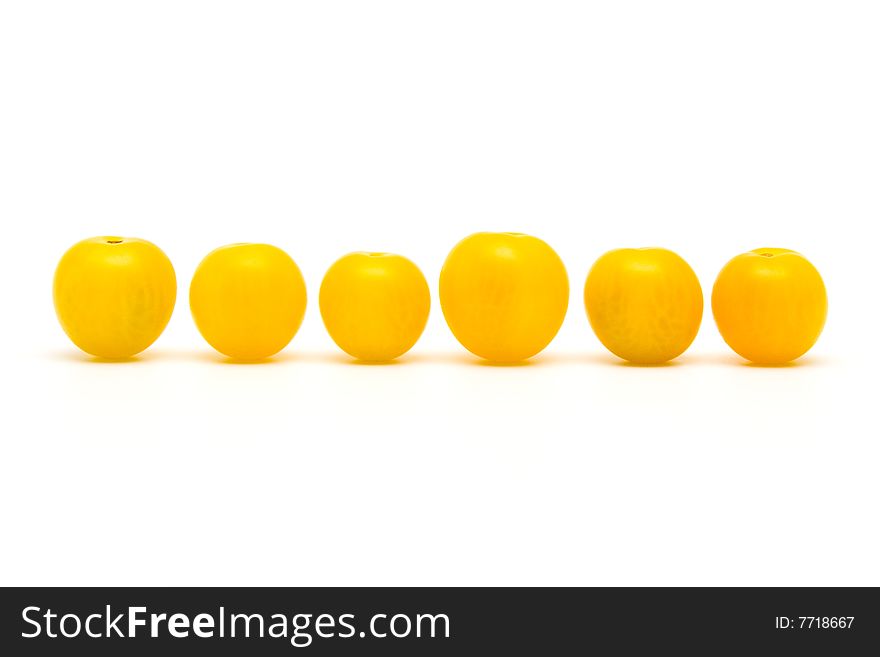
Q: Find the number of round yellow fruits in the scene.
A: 6